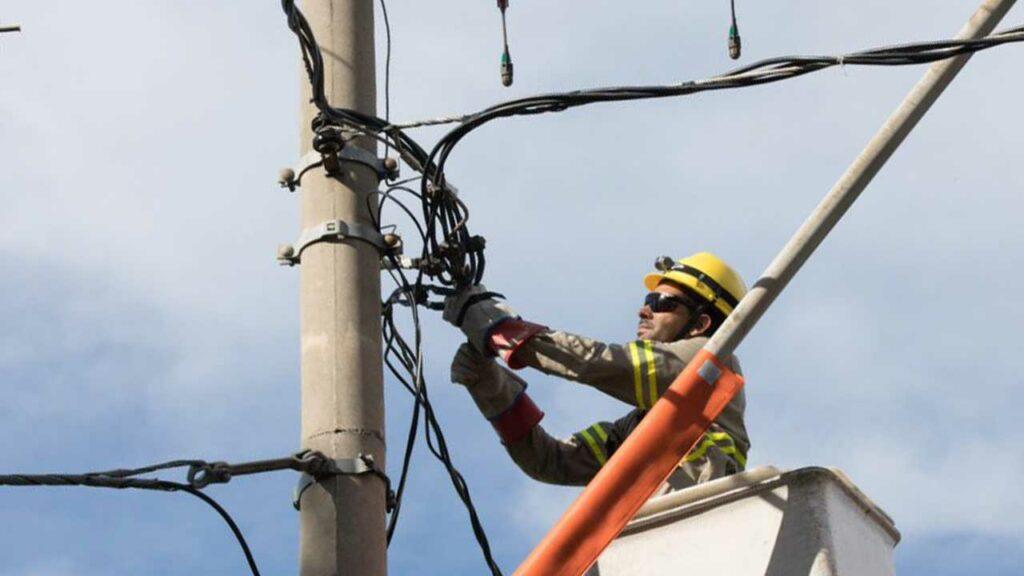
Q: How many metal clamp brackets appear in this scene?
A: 3